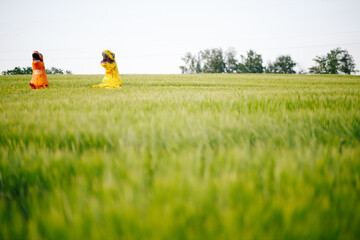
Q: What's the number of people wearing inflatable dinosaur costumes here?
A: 2